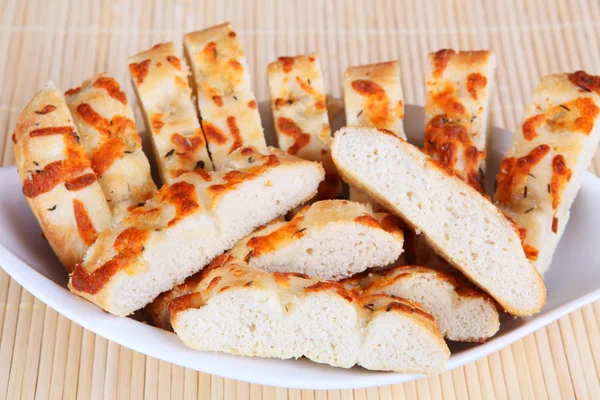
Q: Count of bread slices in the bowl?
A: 13